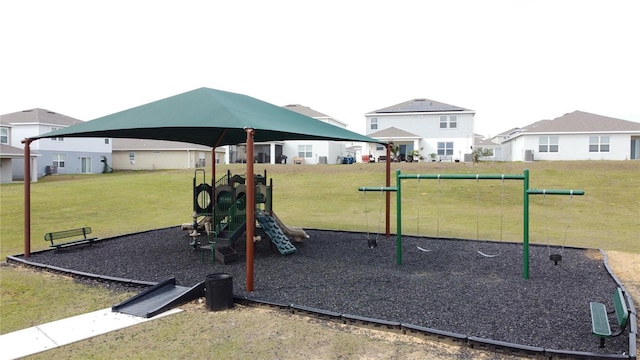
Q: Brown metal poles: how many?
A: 4